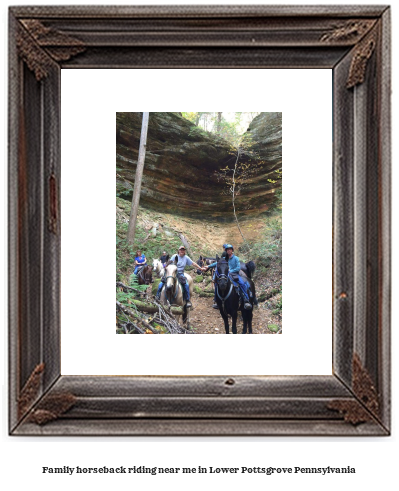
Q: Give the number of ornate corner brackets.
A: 4